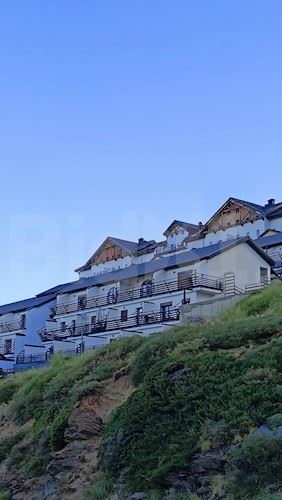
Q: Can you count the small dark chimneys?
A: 3